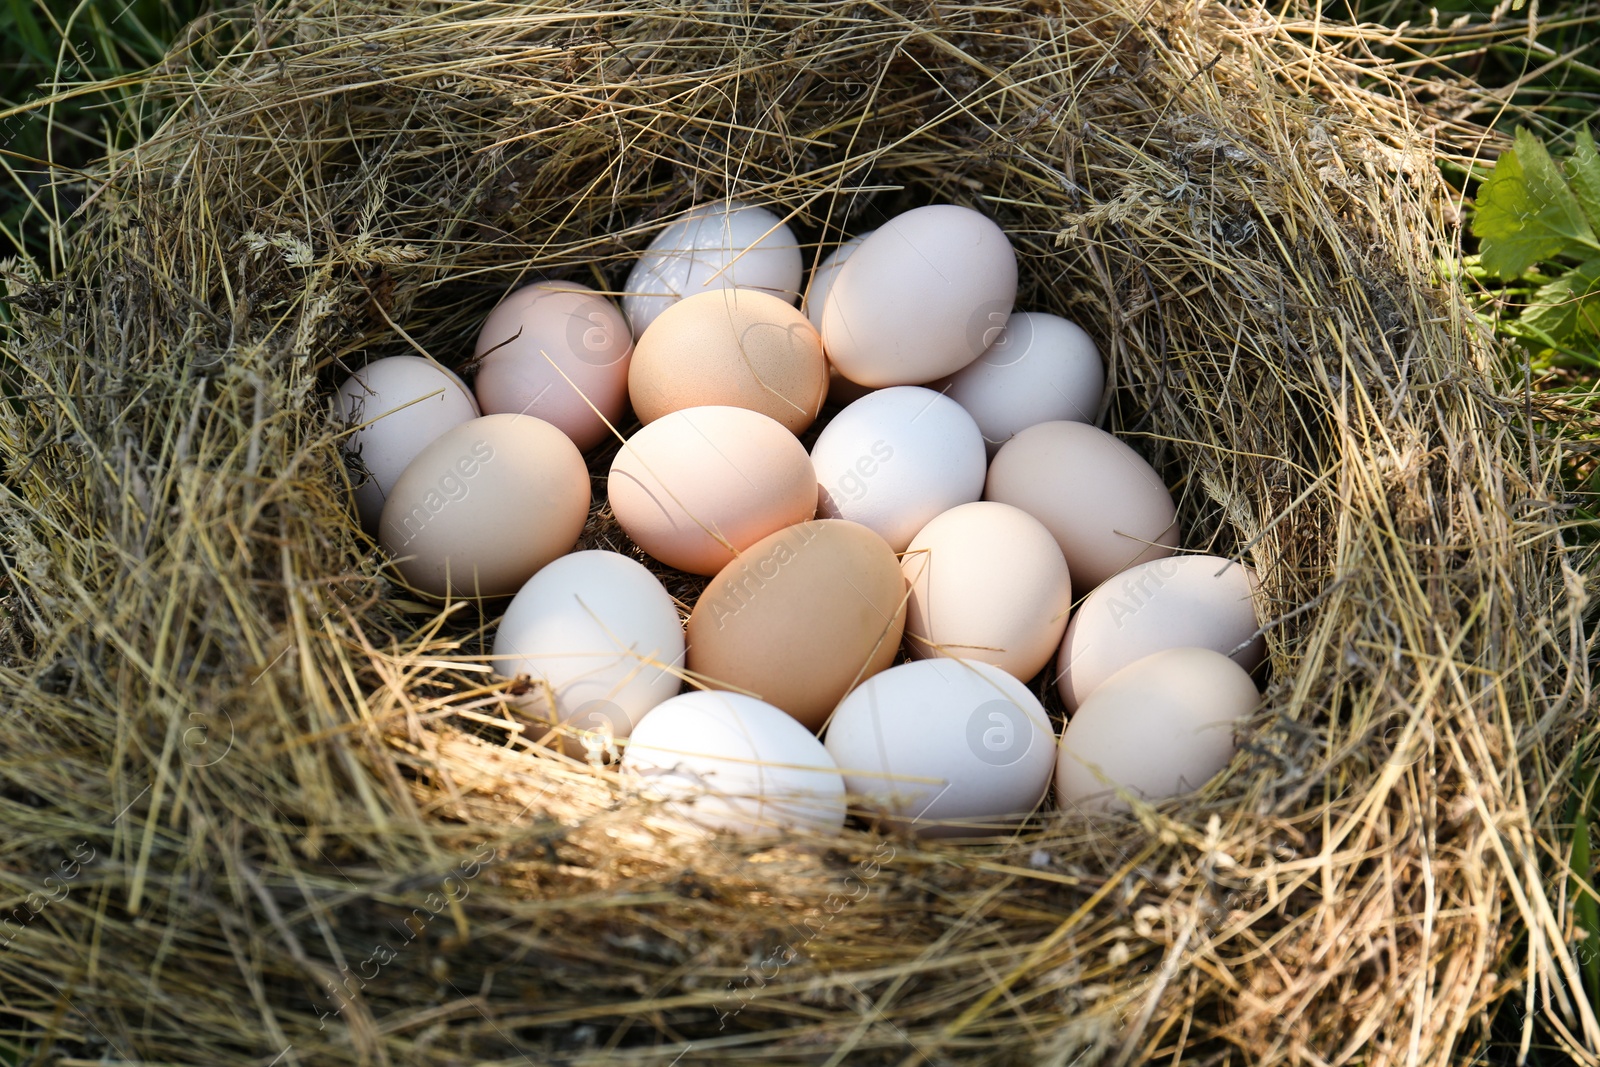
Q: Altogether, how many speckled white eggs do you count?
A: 0